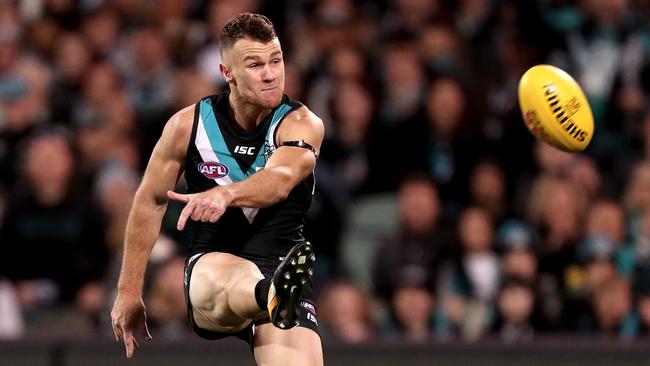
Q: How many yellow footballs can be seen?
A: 1